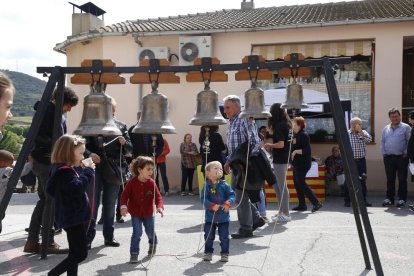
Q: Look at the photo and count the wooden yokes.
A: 5